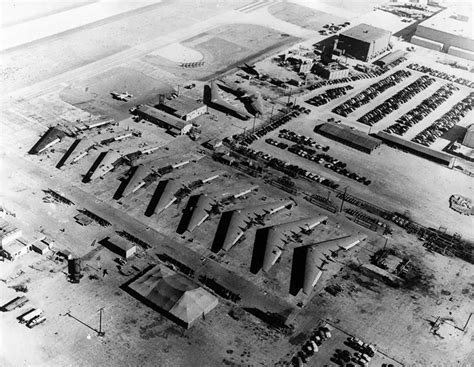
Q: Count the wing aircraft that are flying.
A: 0